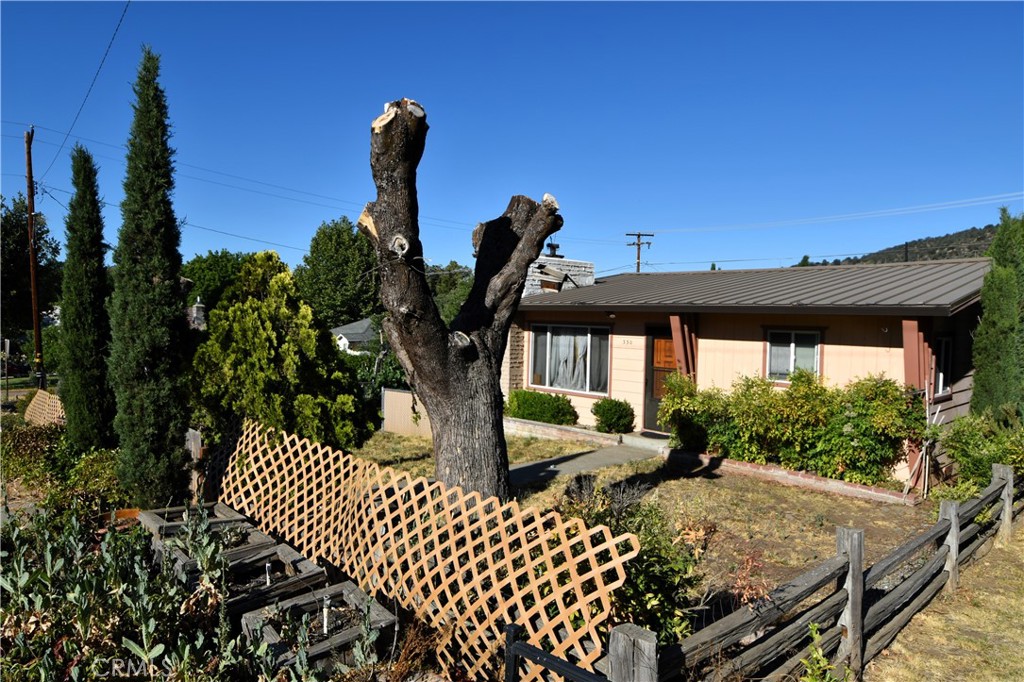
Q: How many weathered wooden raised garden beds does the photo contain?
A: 4